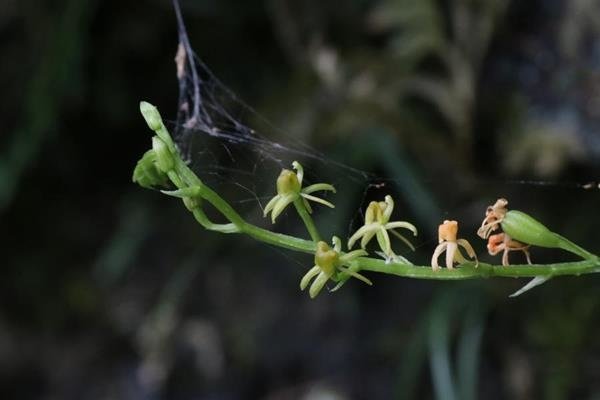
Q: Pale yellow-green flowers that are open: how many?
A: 3